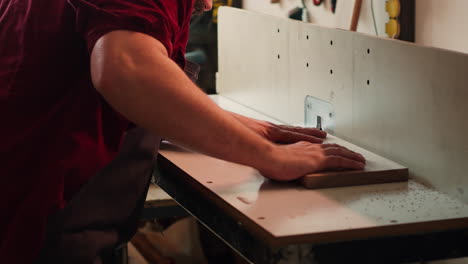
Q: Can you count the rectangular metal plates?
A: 1